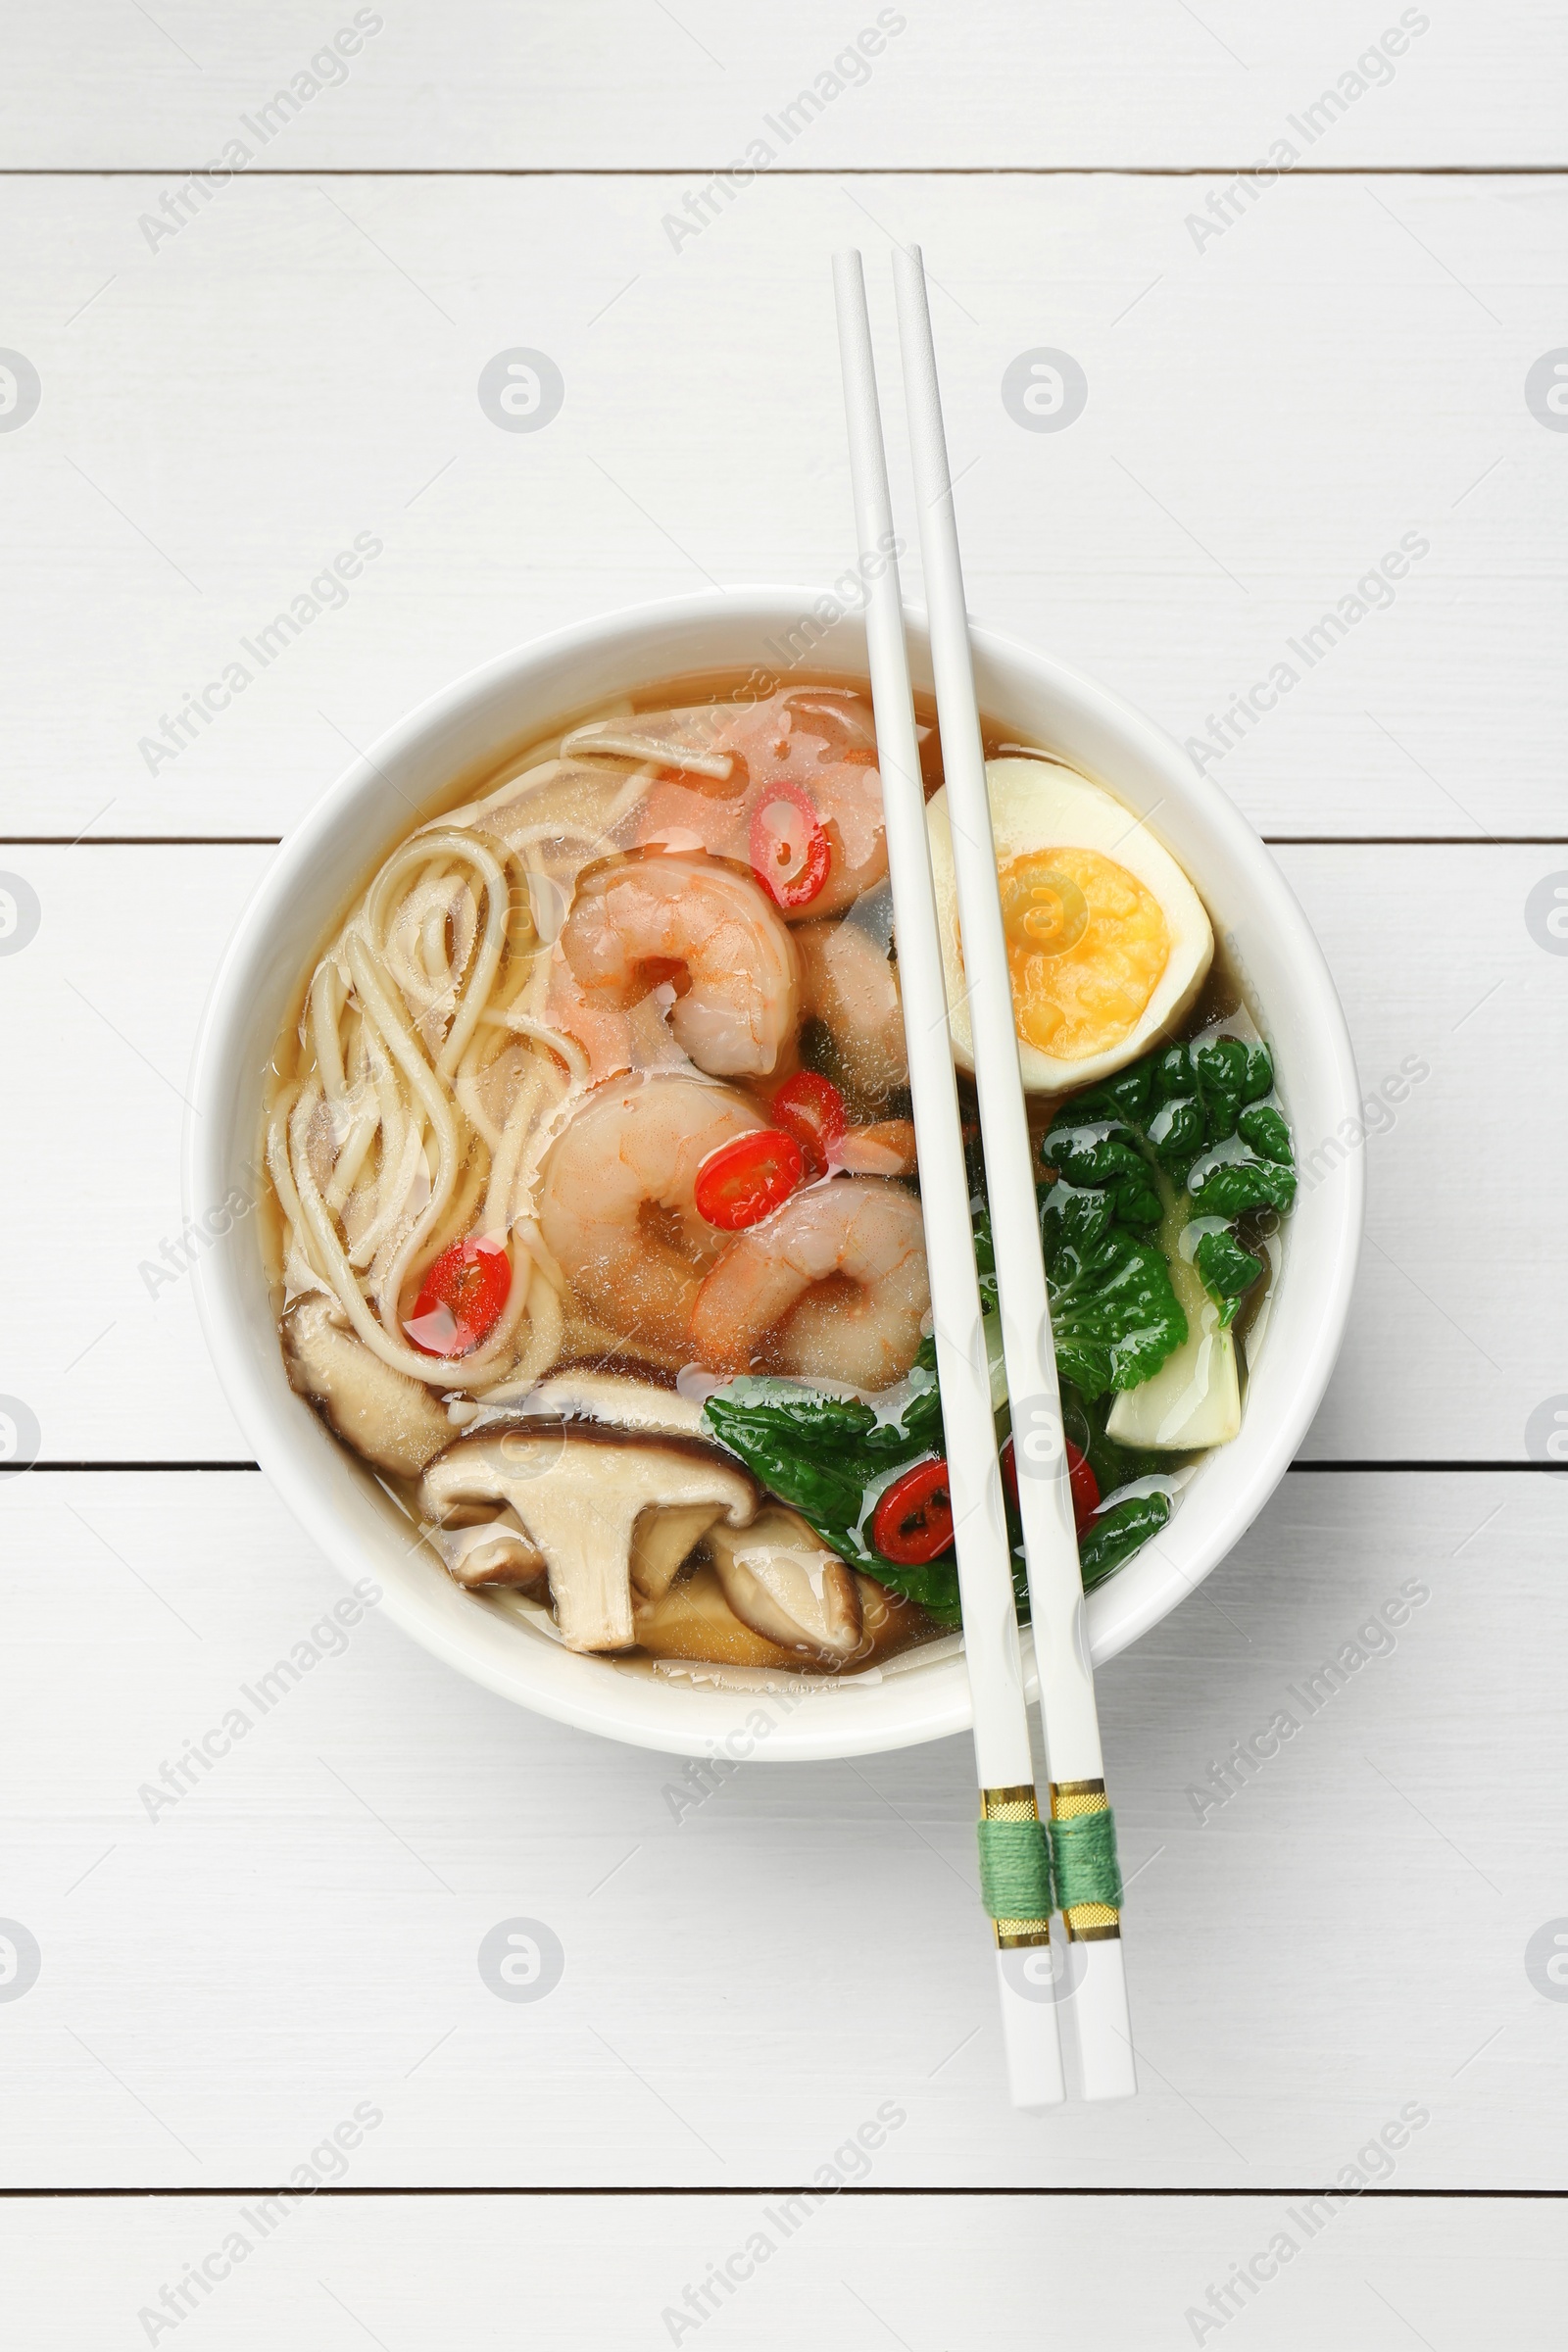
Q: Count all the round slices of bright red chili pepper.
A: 6